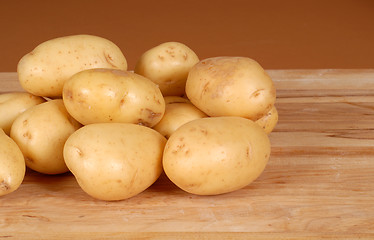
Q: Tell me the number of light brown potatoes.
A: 11